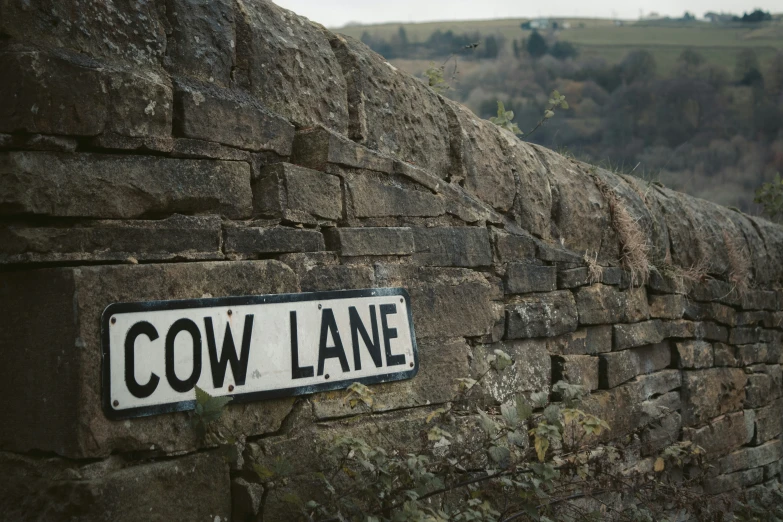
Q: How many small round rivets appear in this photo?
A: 8